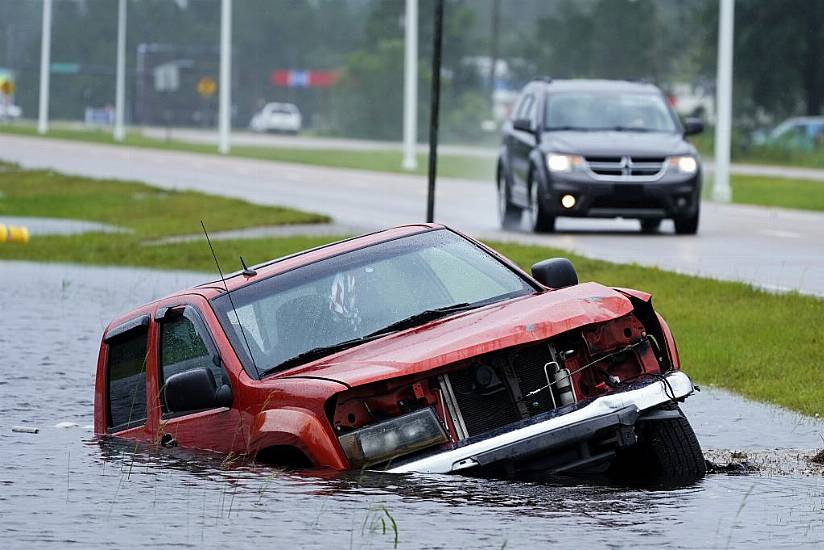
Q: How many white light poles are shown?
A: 5